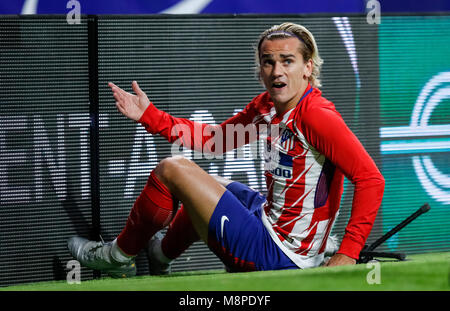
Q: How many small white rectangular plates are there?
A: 0